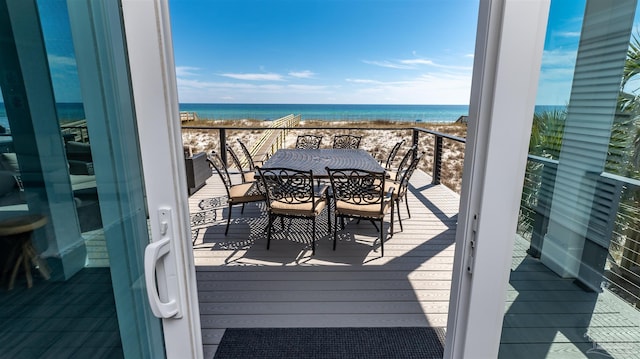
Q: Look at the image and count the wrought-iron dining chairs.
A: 10